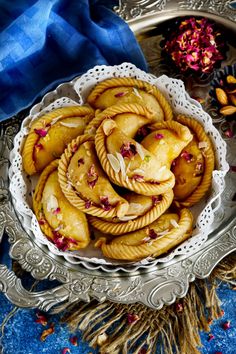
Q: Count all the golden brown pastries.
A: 10